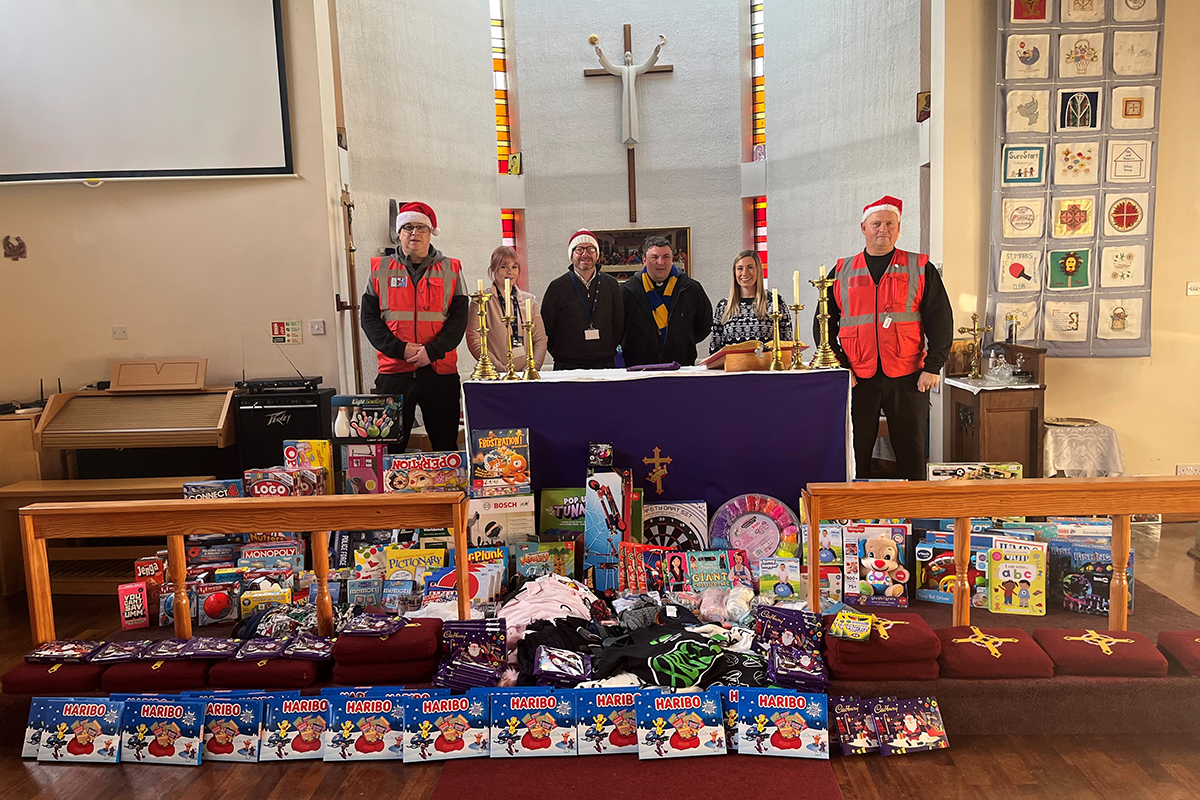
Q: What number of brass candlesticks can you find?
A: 6